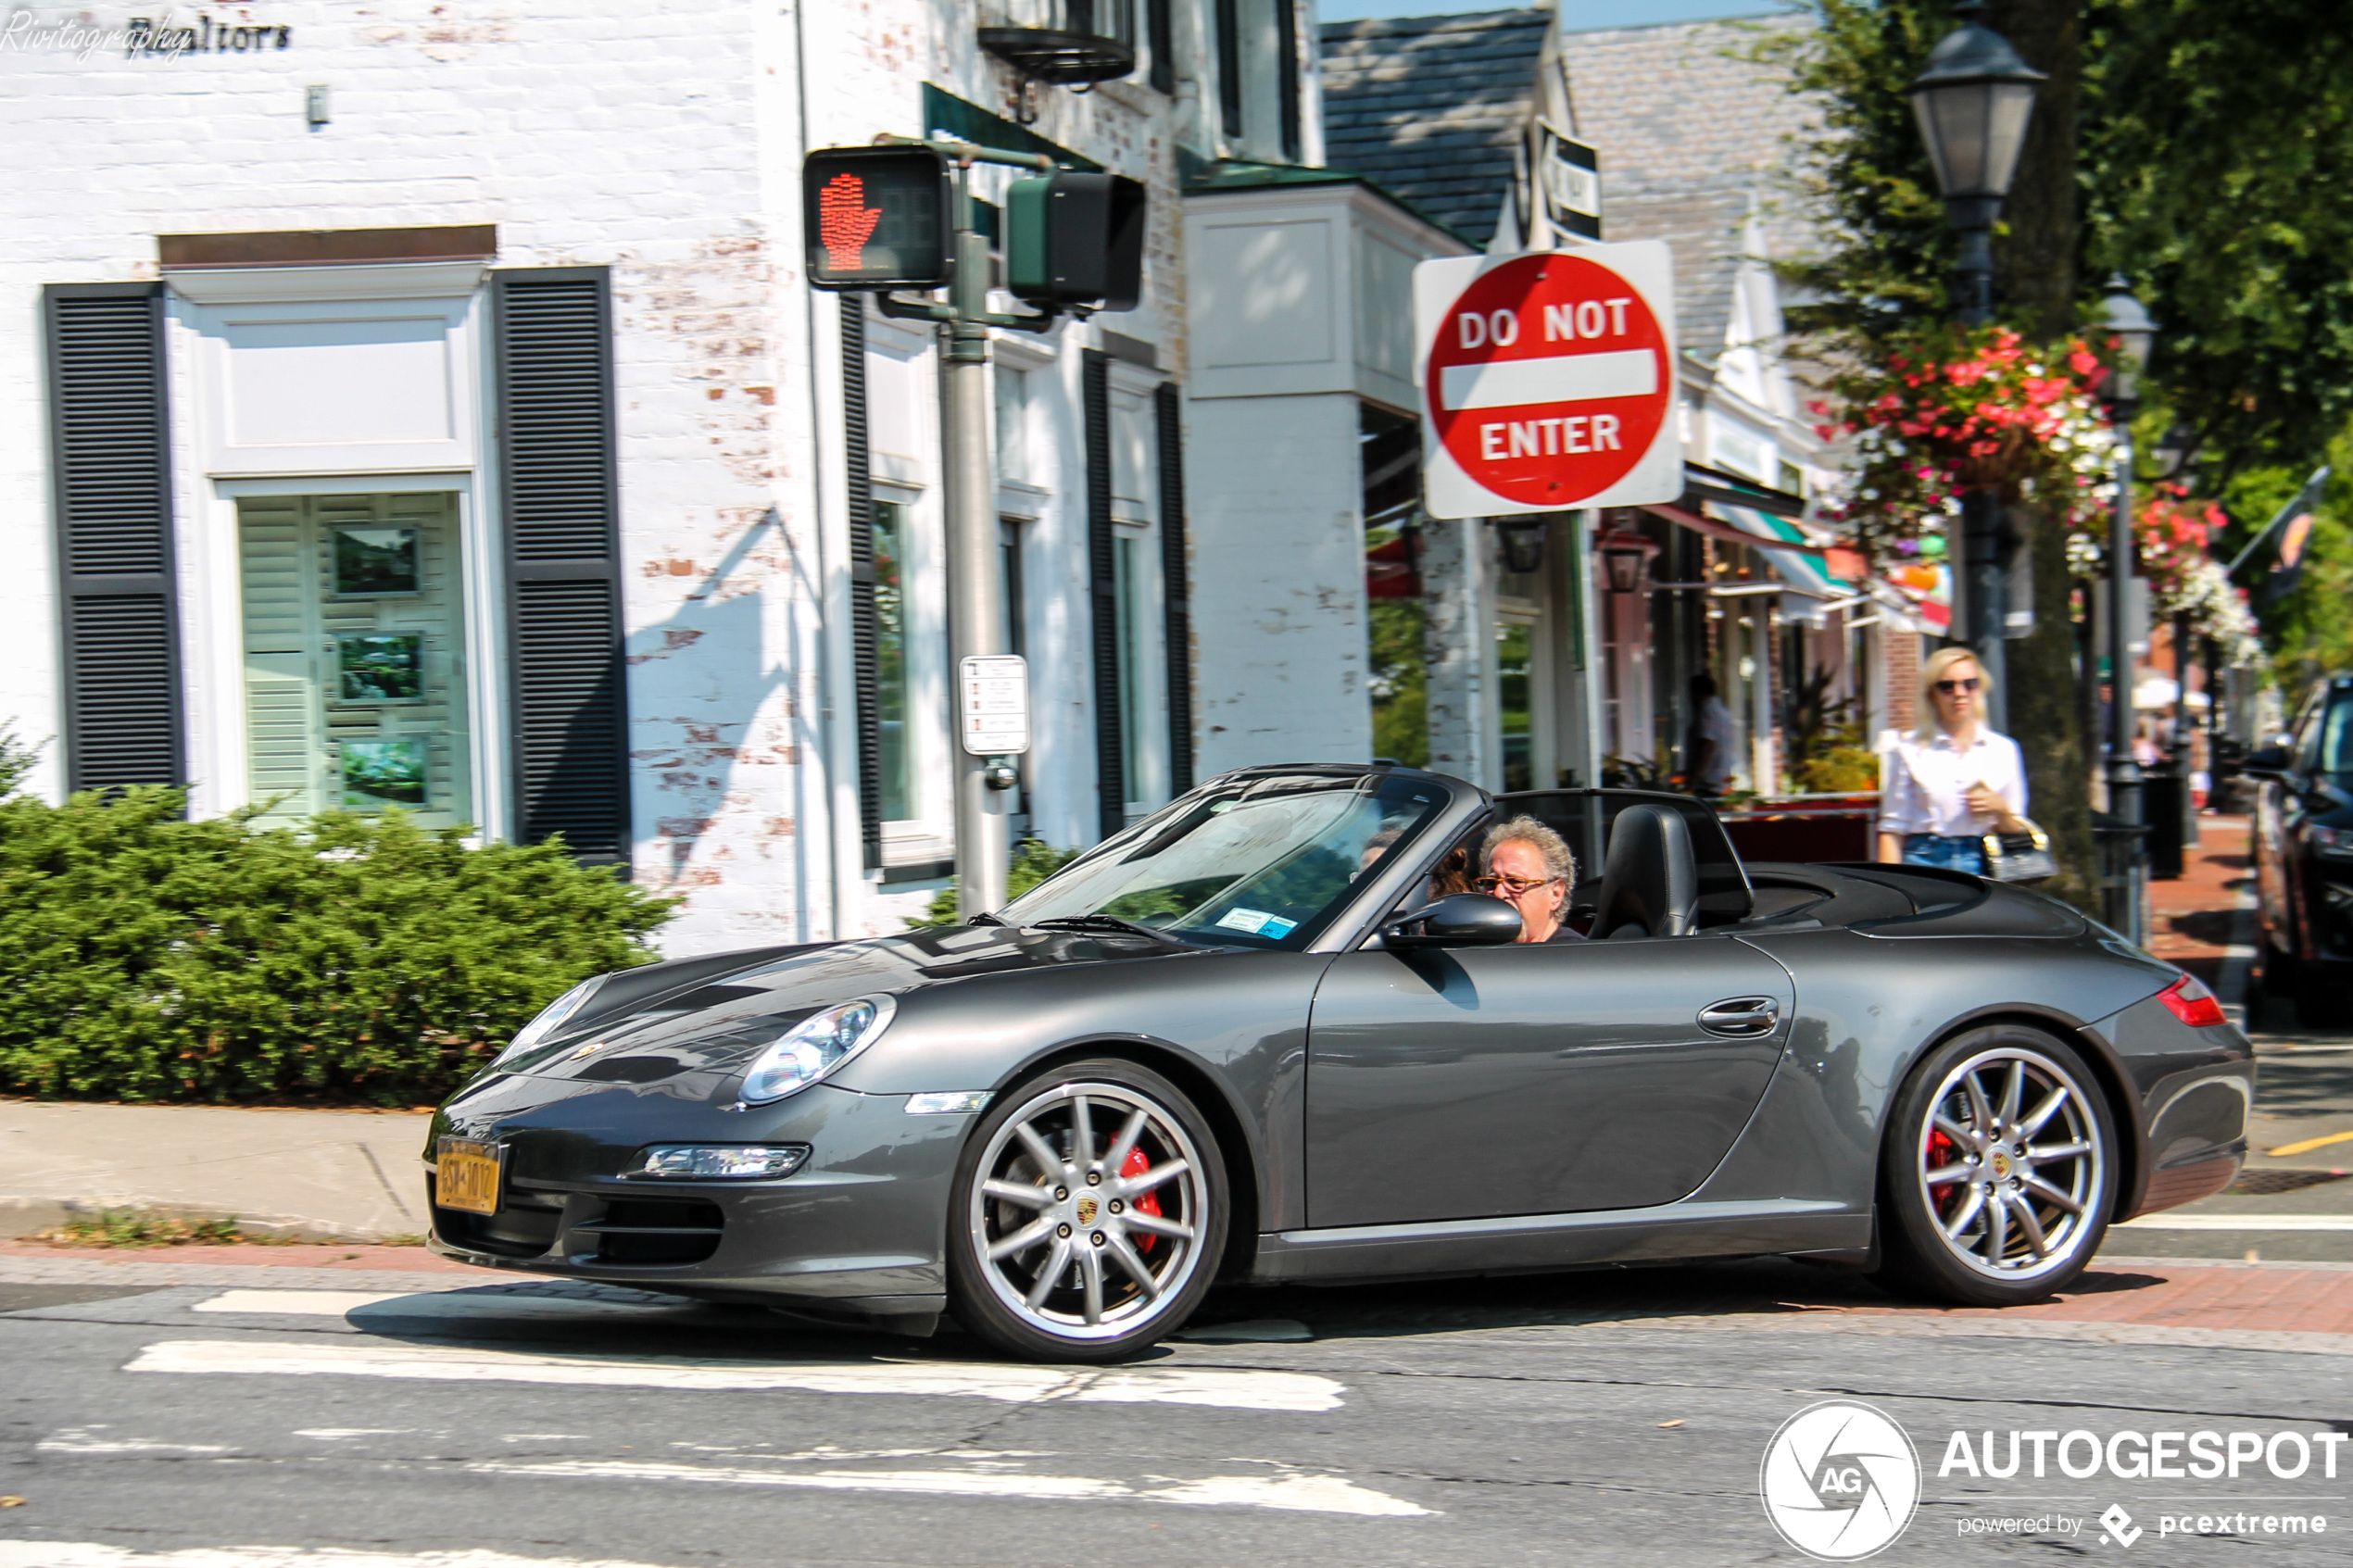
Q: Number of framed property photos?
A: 3